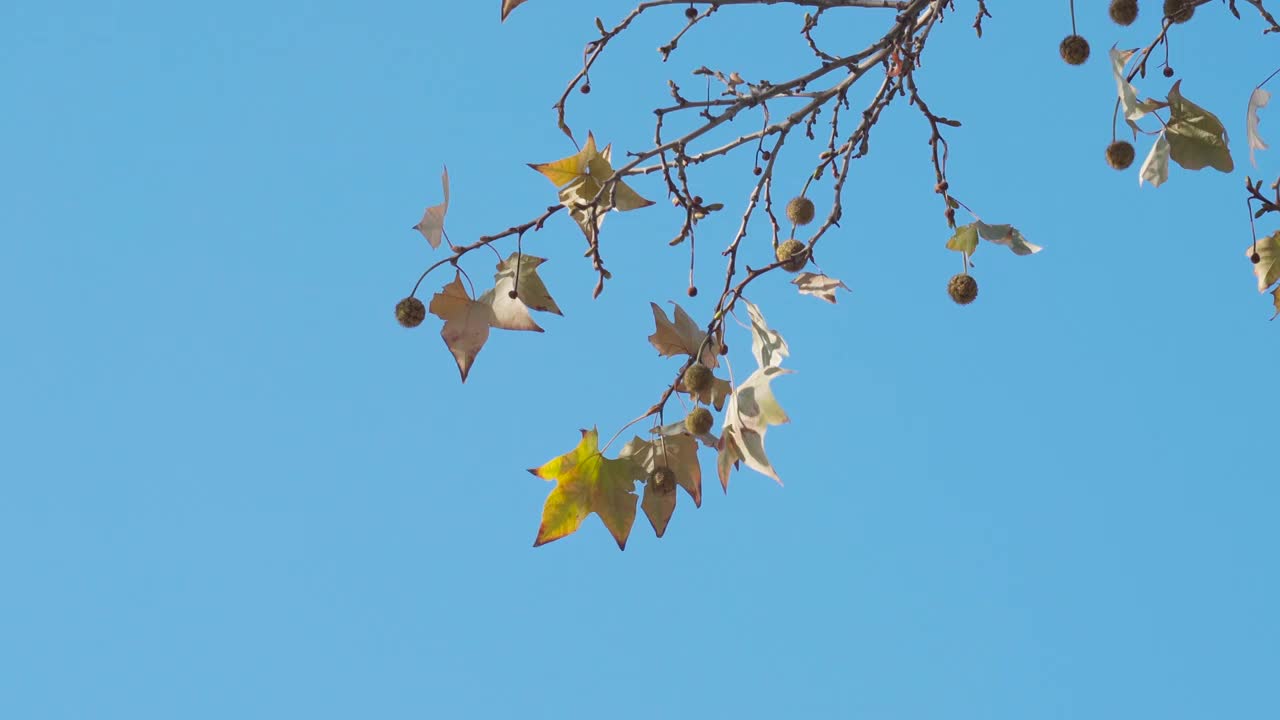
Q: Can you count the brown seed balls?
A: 11